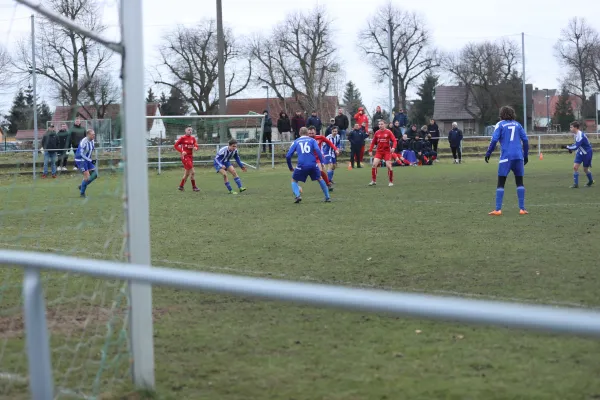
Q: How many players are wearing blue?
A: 6